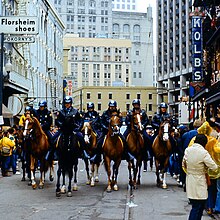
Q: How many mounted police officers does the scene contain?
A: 7